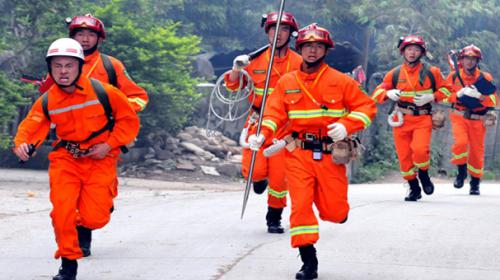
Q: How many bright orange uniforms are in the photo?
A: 6